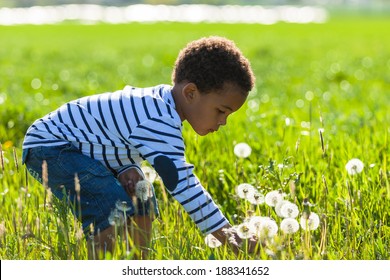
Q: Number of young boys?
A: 1